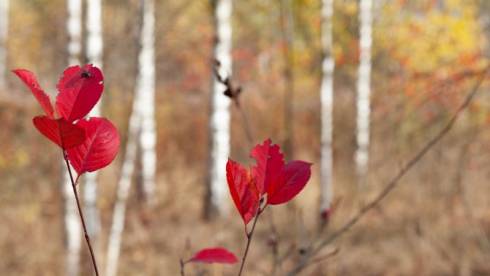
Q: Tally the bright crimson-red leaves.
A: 8